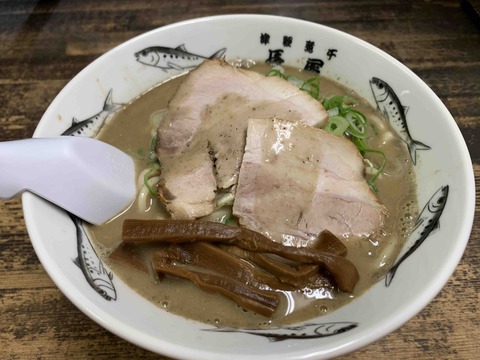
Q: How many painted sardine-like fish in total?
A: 6